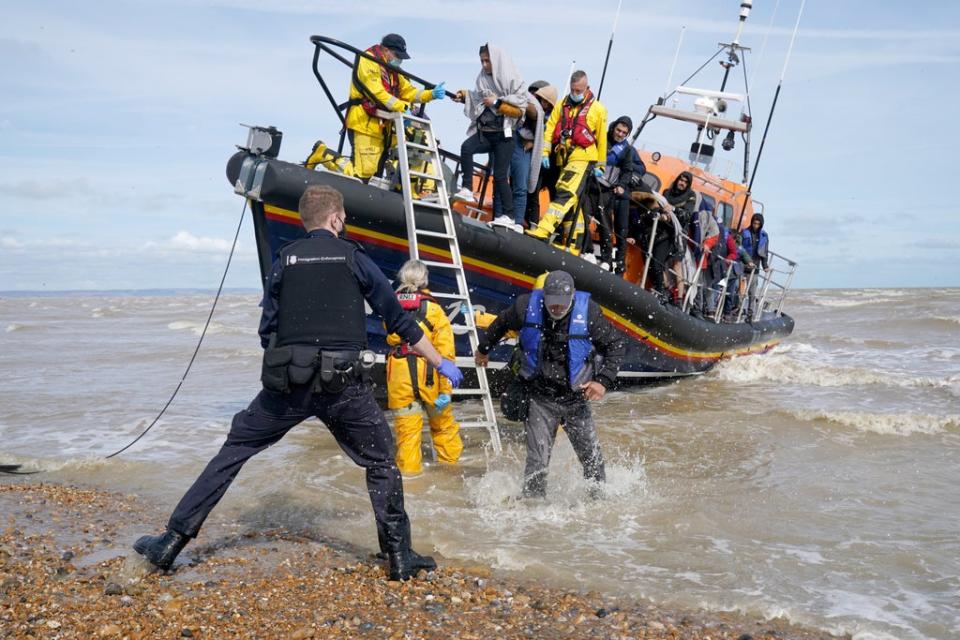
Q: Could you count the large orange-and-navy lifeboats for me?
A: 1